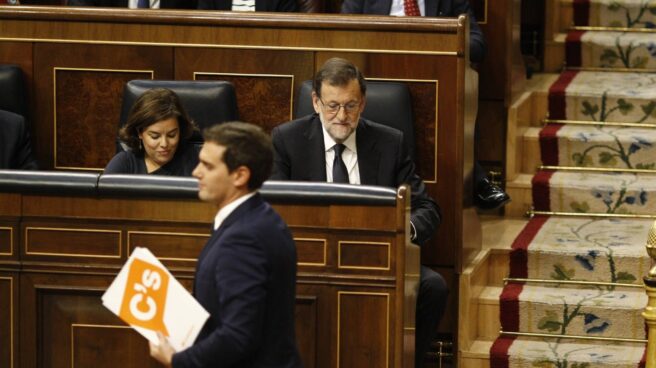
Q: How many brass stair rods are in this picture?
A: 7